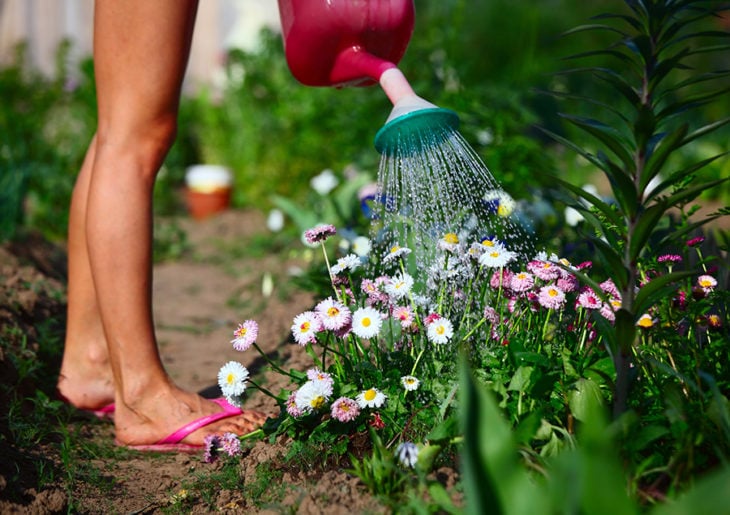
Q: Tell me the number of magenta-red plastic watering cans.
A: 1